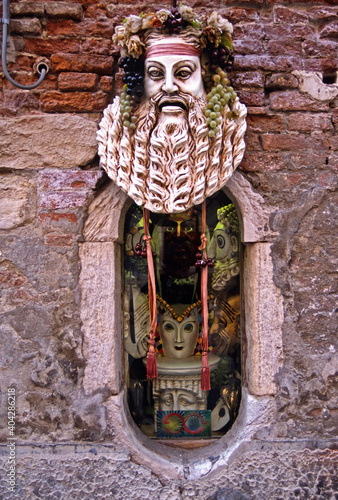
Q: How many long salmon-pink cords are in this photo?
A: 2